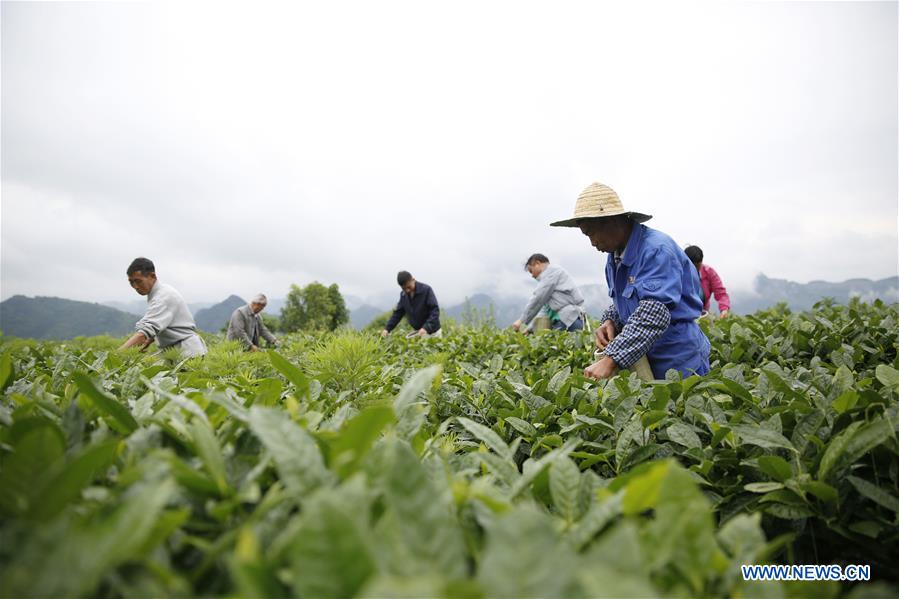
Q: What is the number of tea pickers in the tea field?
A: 6